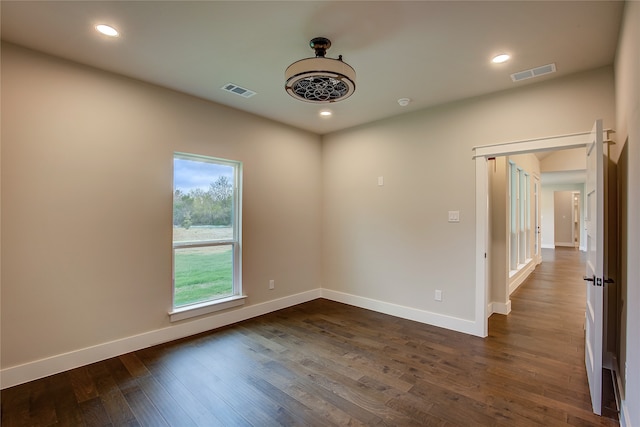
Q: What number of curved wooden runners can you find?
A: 0